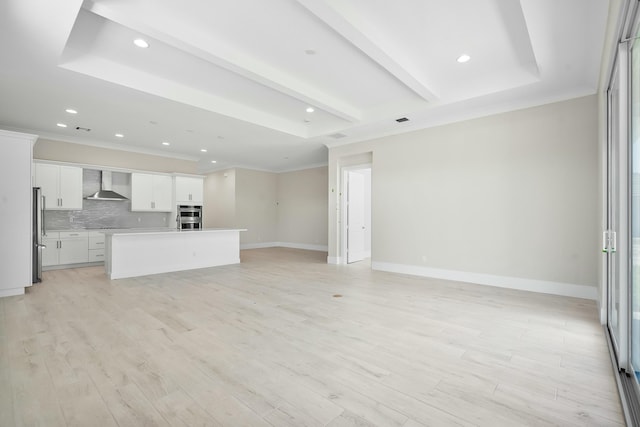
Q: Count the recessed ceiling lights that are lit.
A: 9